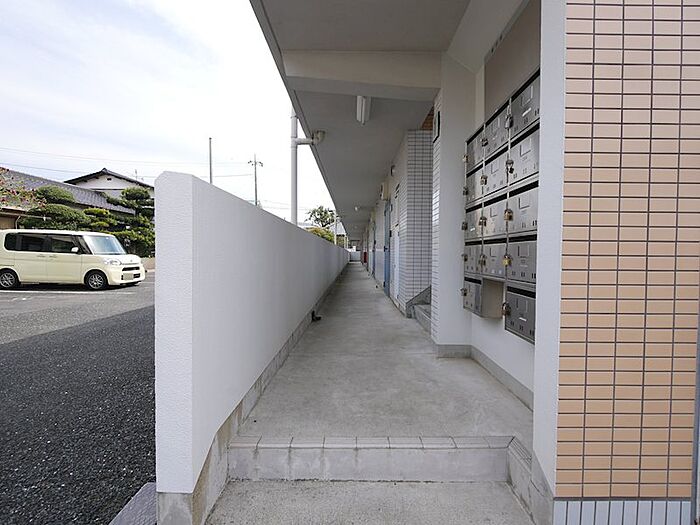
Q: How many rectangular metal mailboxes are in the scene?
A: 14